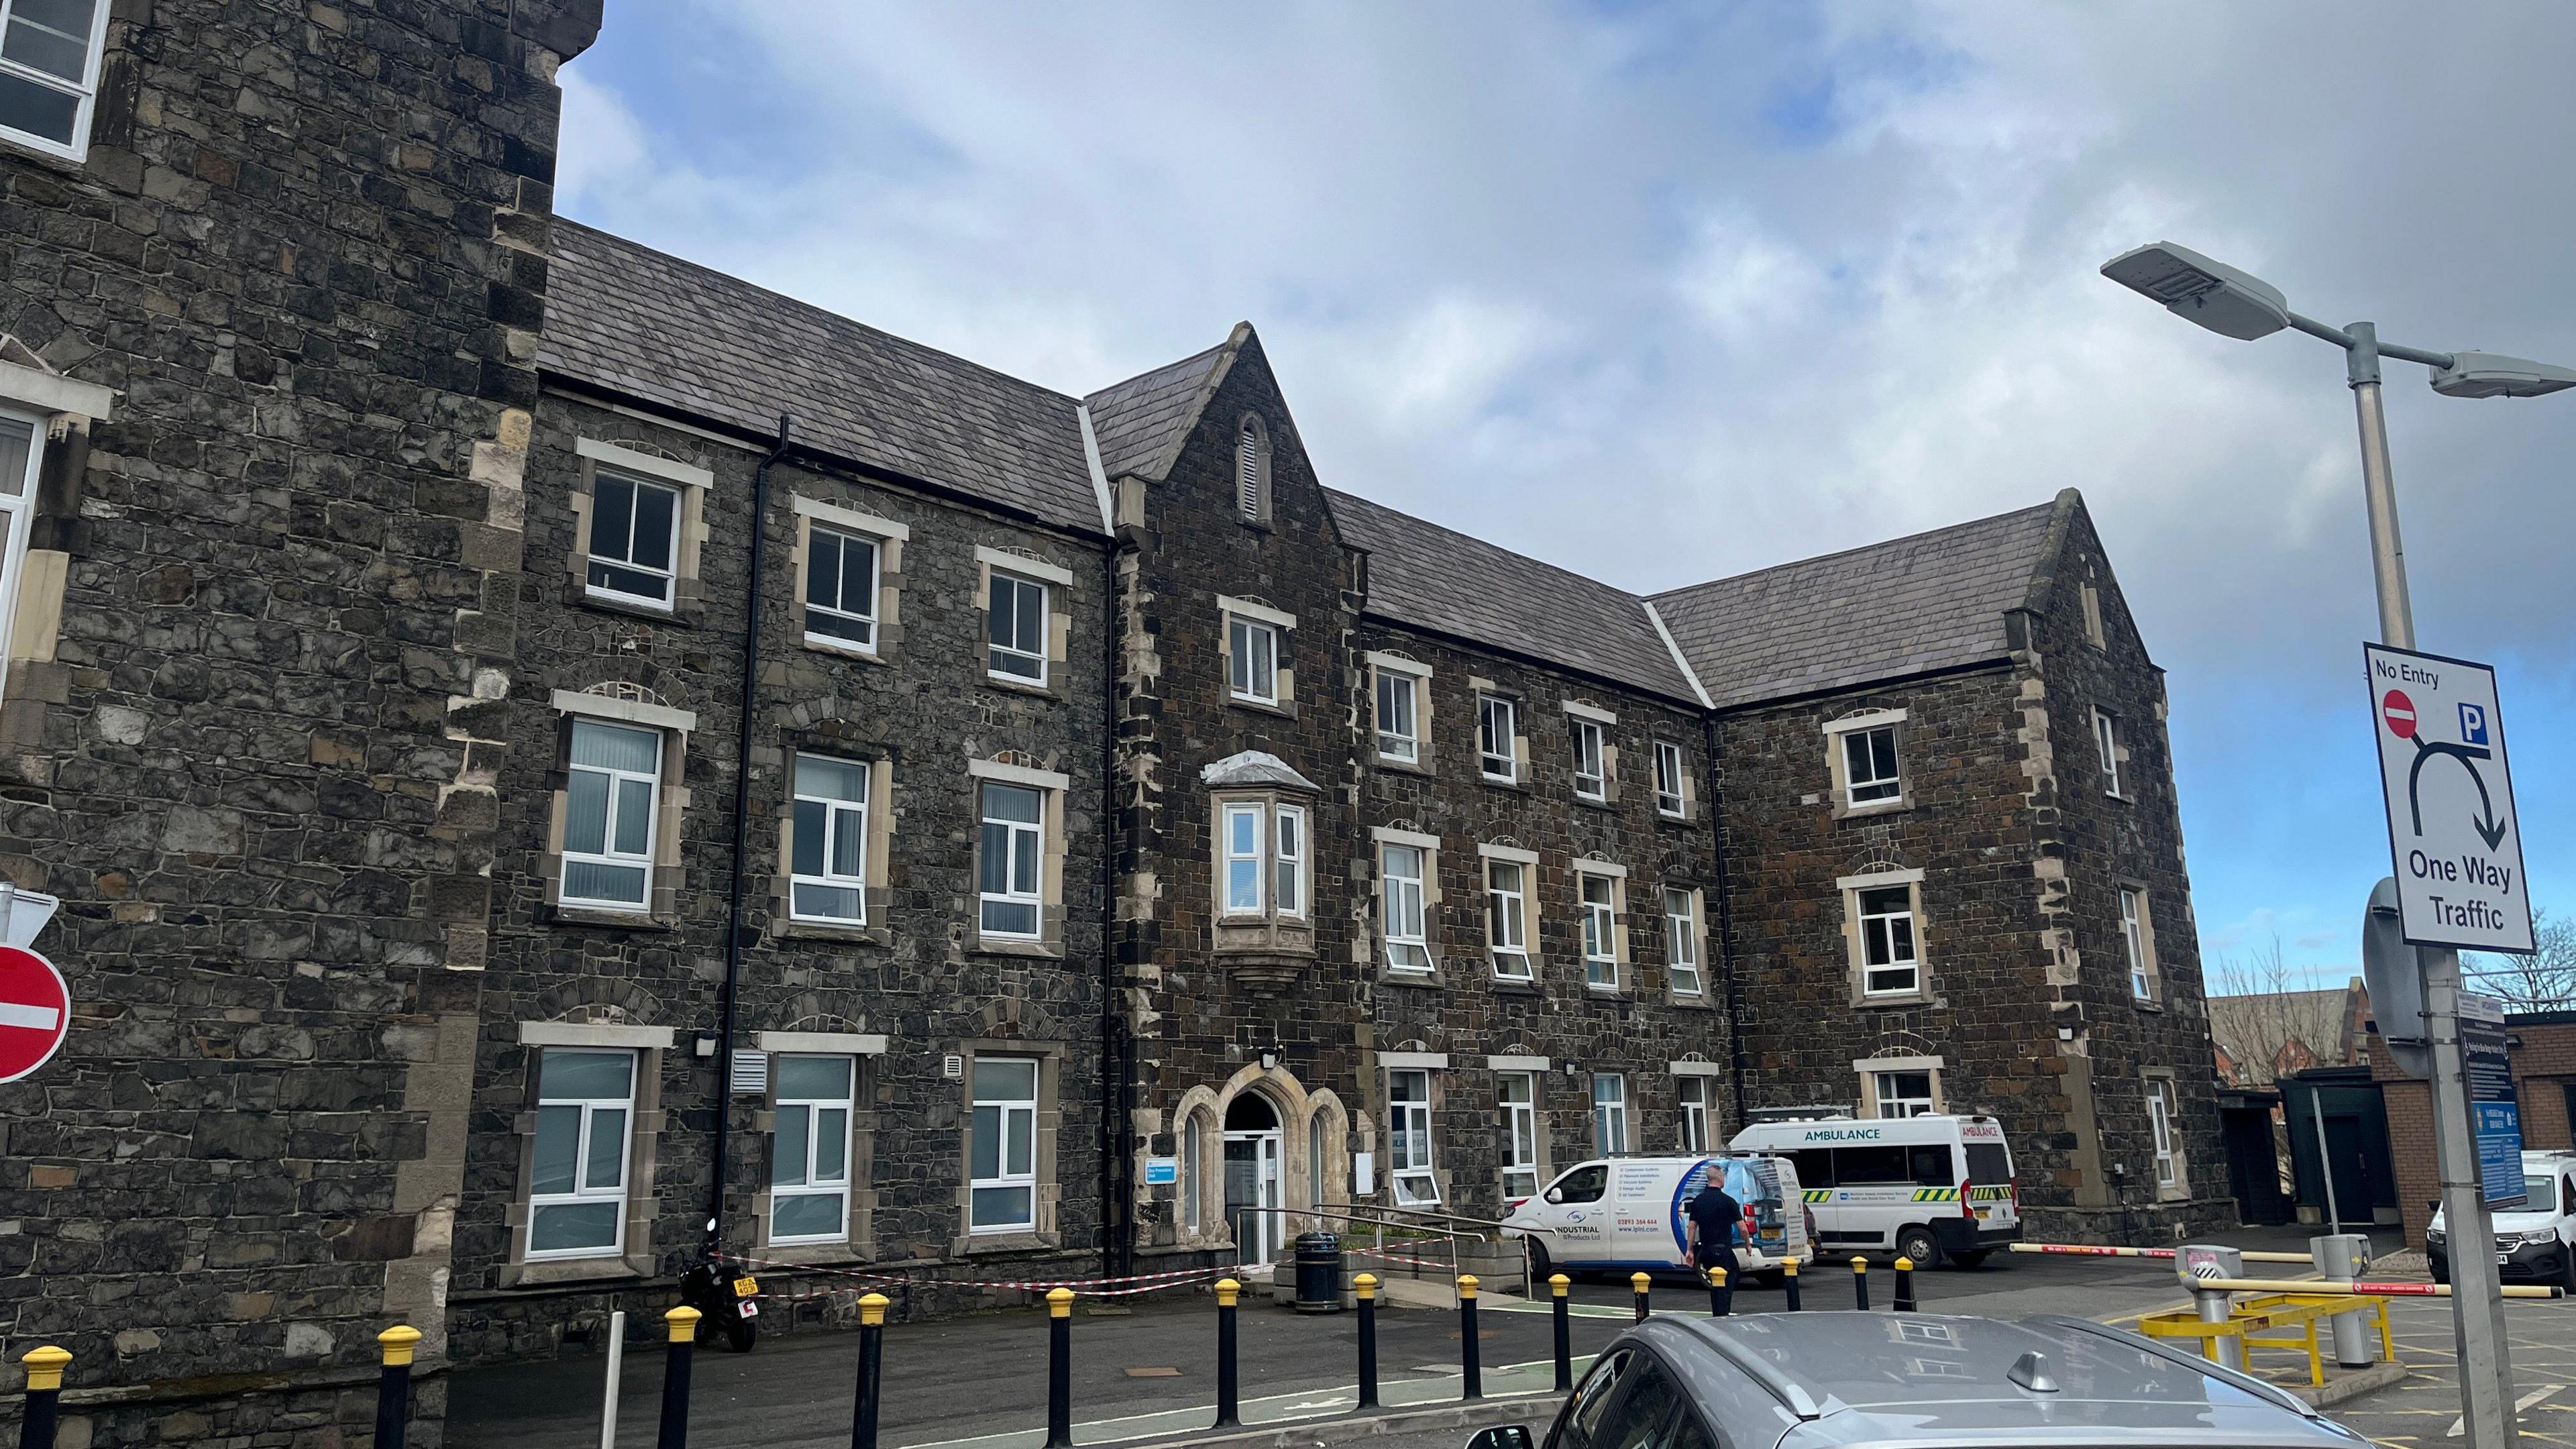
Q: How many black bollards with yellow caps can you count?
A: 14